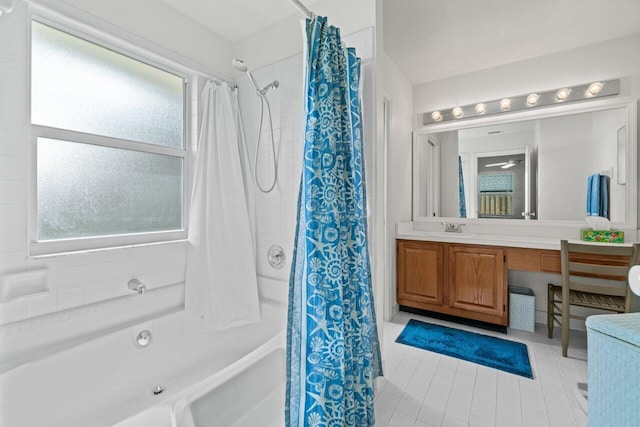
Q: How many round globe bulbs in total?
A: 7